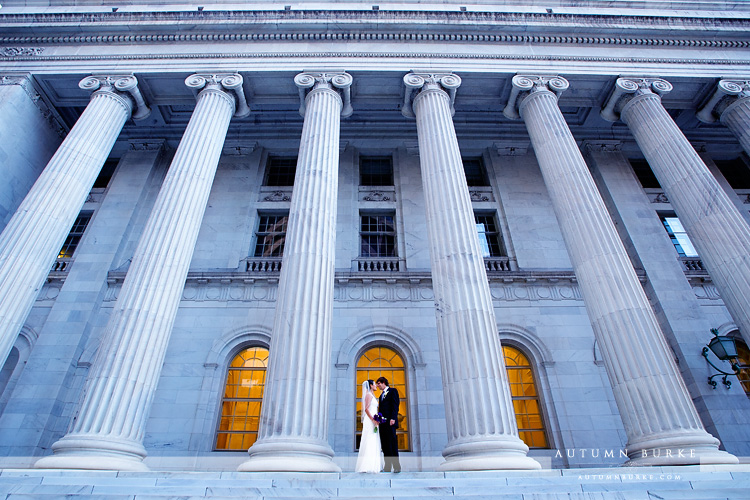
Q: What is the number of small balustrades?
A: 5